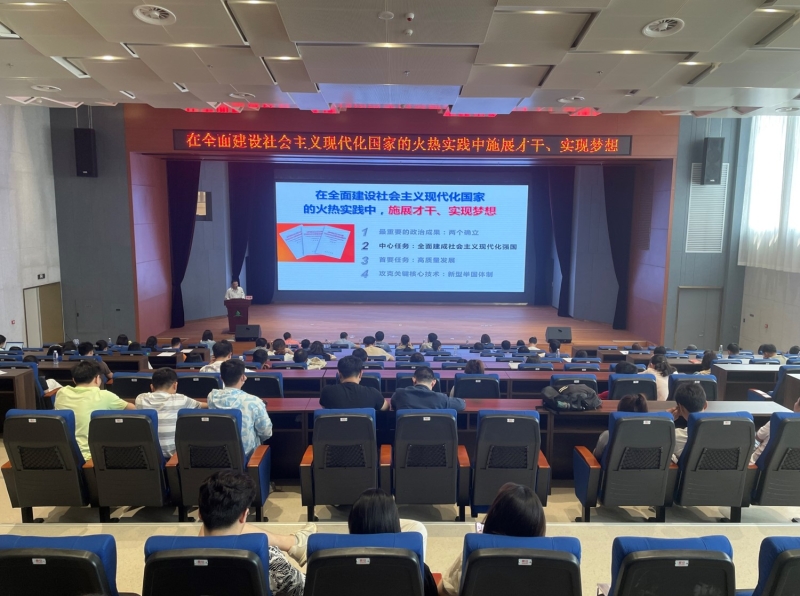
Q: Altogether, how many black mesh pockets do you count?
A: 9